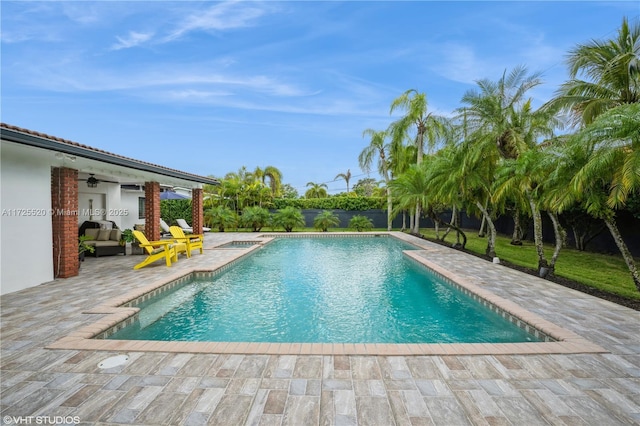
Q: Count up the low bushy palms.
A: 5